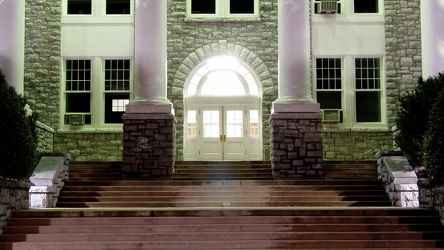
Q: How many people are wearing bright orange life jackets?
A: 0